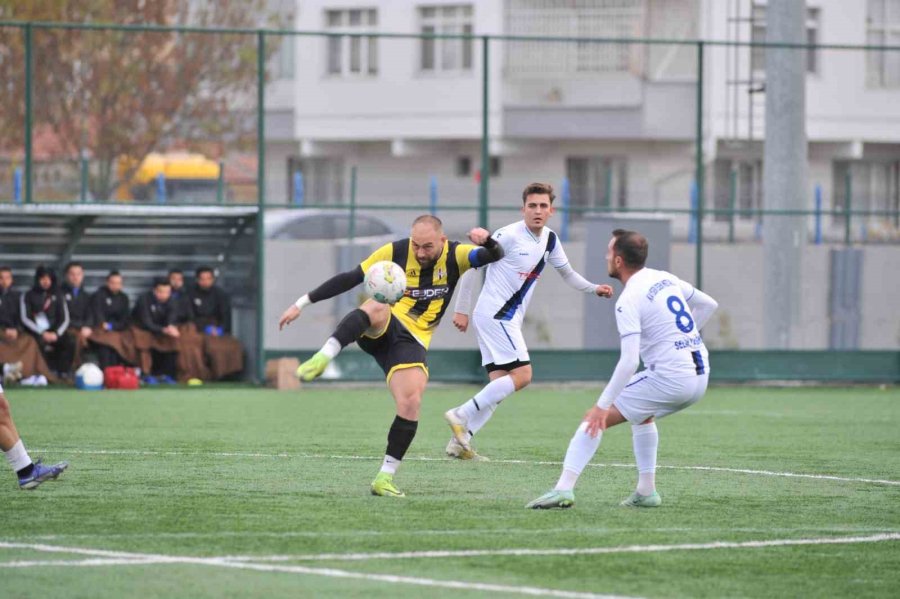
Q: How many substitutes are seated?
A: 7